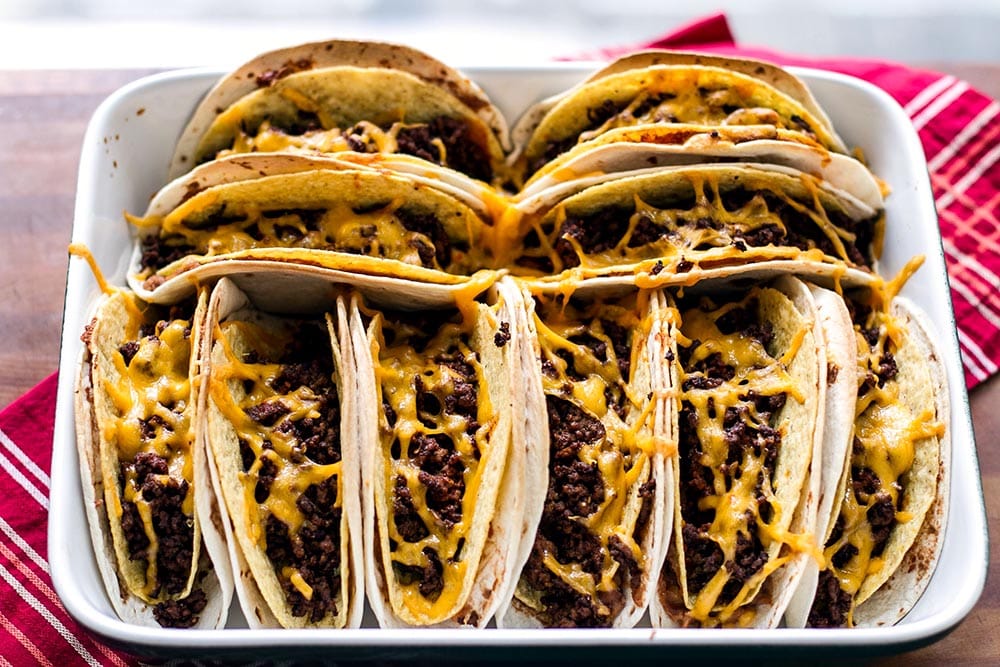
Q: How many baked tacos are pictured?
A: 10